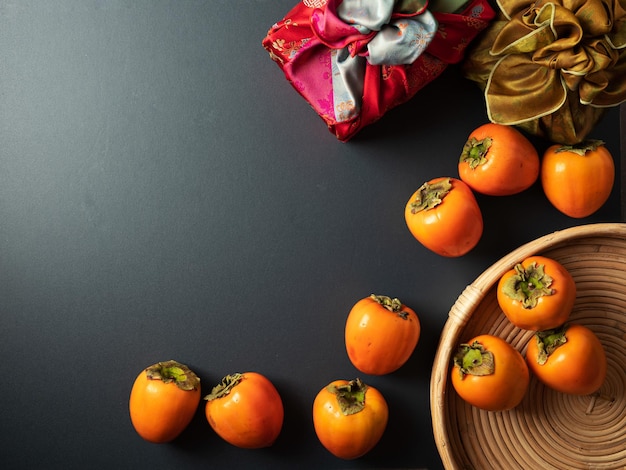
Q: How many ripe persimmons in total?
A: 10